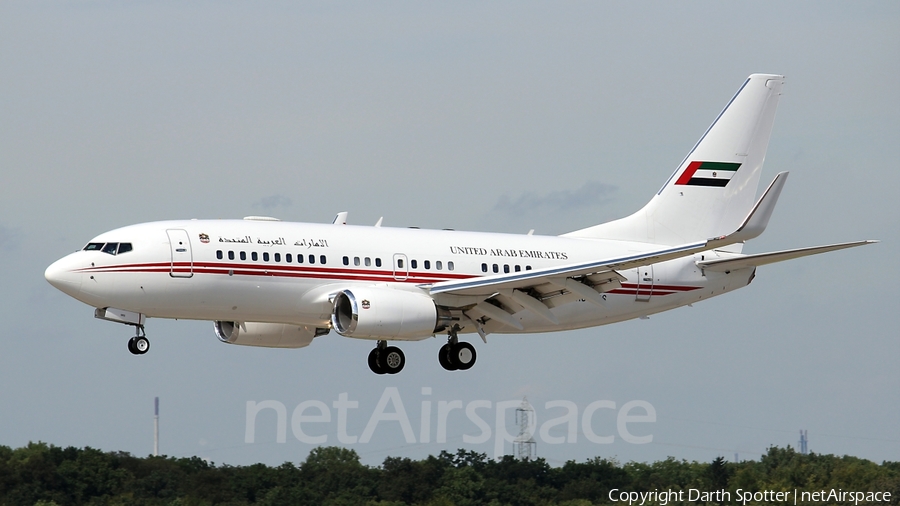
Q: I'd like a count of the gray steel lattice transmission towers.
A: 1